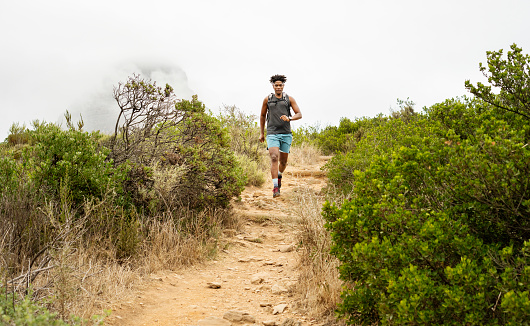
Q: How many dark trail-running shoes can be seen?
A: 2